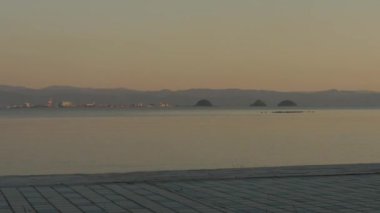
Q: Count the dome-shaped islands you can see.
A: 3